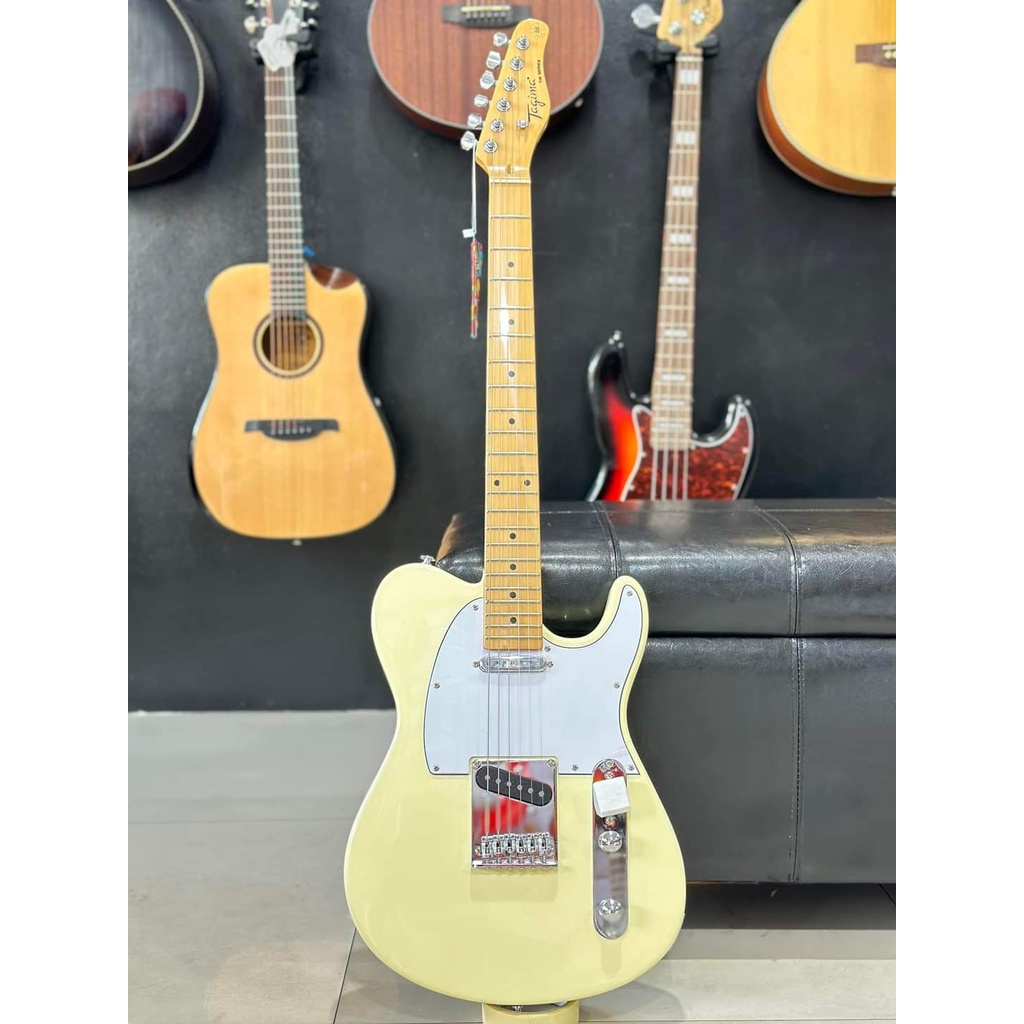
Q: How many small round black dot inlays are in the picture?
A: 10